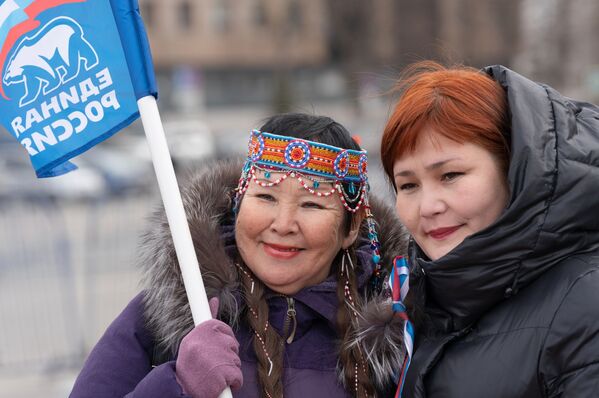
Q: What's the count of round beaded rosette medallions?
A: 4